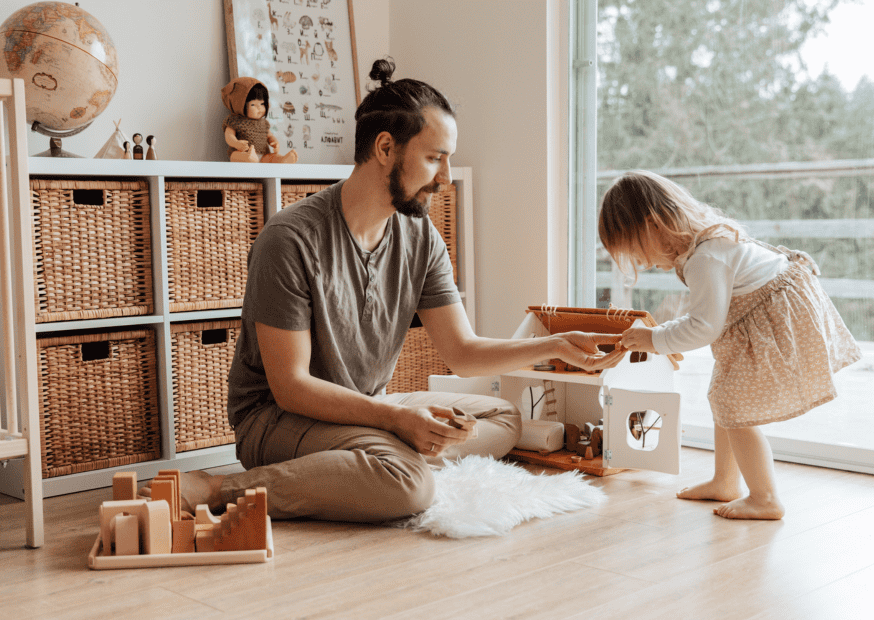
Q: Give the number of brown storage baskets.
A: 7